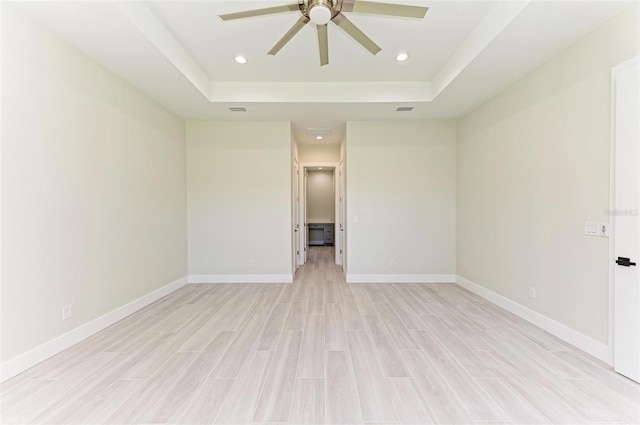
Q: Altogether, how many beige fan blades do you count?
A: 5